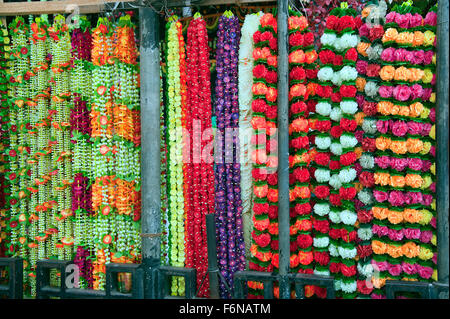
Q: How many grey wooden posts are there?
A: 3